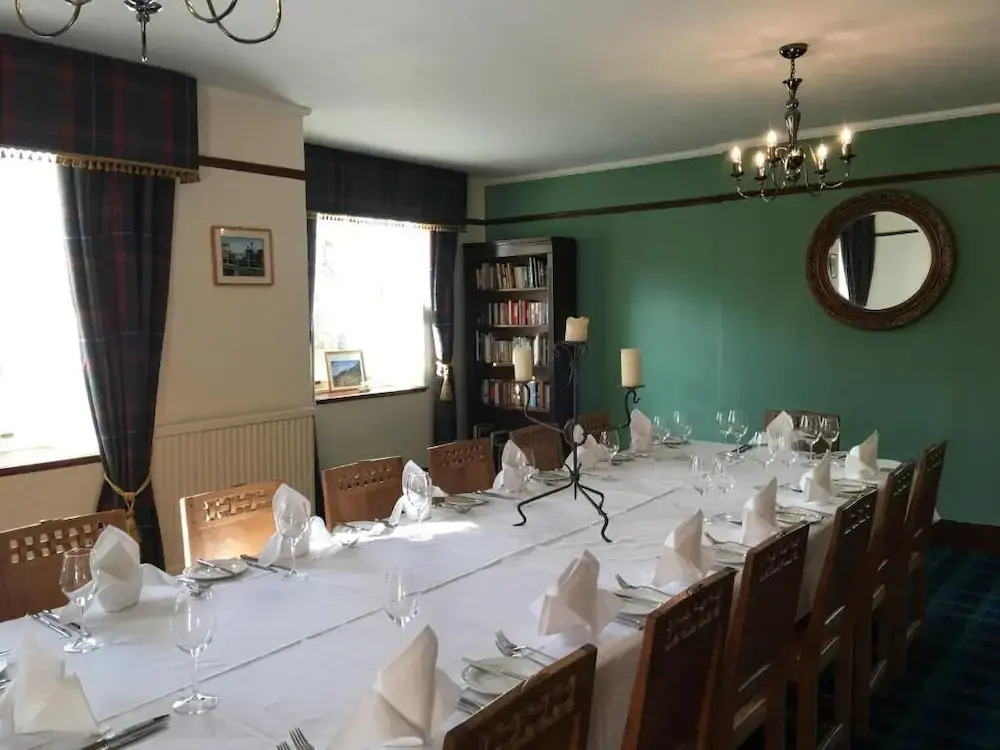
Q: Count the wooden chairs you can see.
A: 13